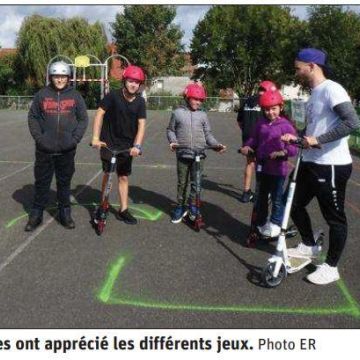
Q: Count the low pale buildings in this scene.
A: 1